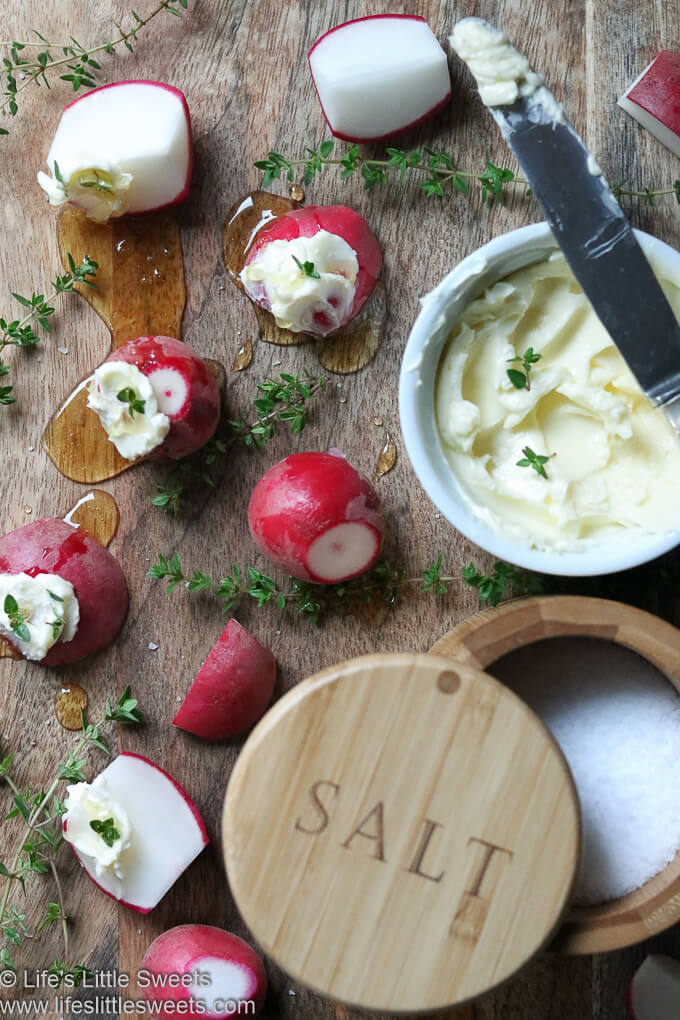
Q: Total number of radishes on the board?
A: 11